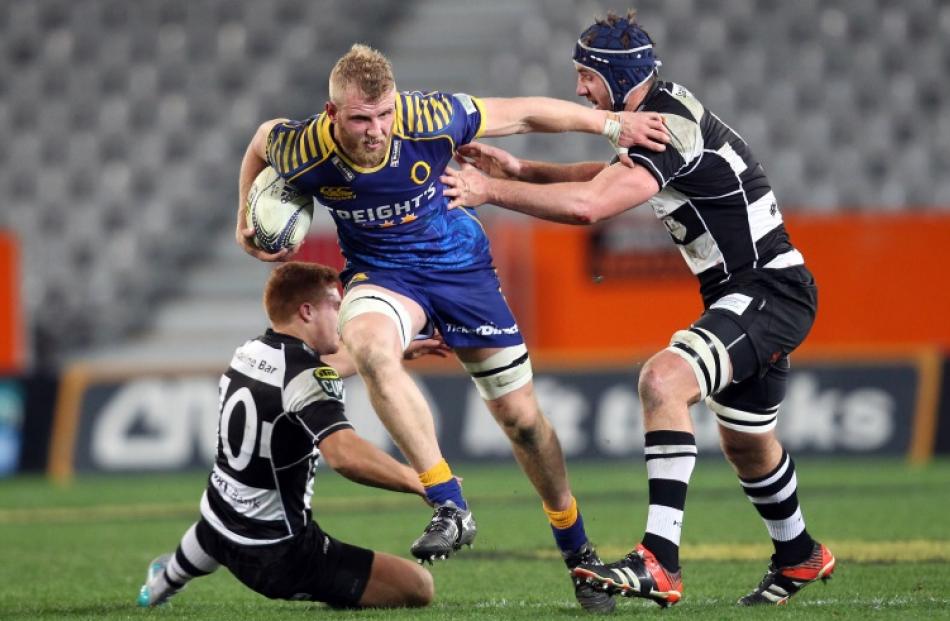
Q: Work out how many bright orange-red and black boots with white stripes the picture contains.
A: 2